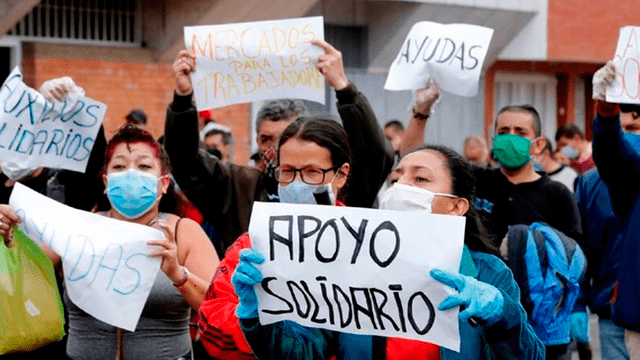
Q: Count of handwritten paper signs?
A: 6